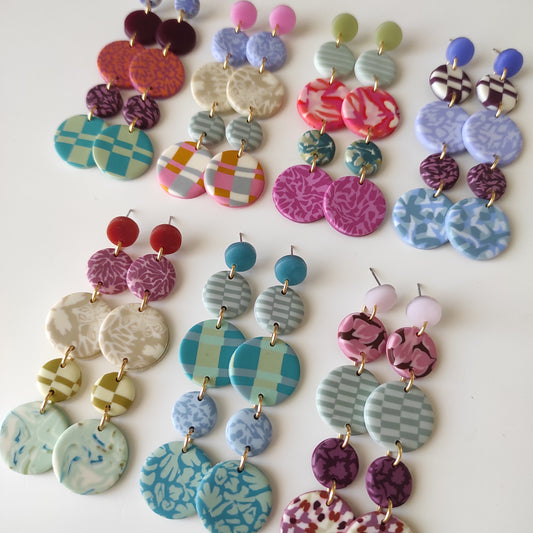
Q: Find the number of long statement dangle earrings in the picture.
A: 14